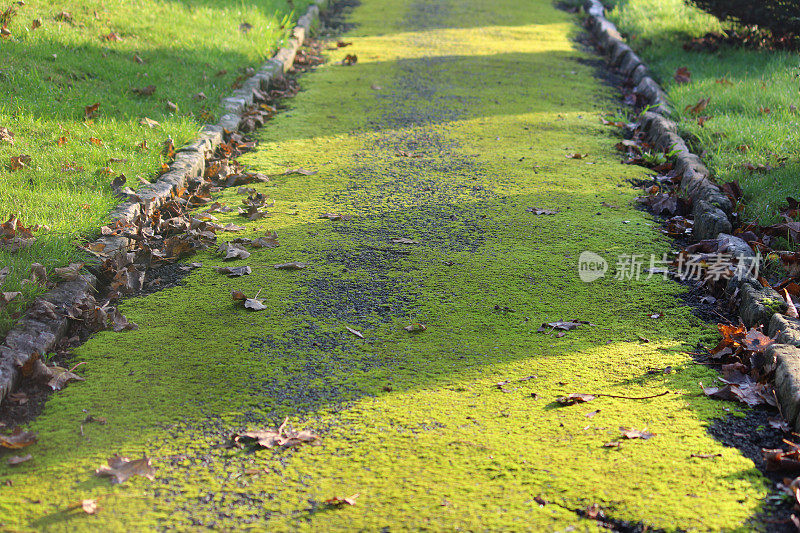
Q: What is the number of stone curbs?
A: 2